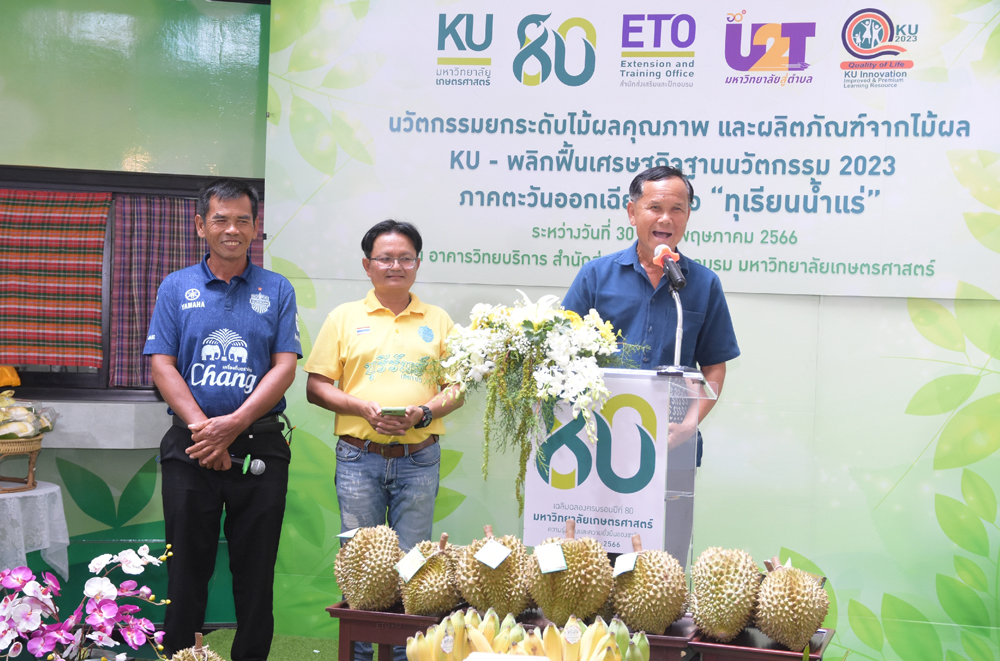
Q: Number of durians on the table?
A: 7